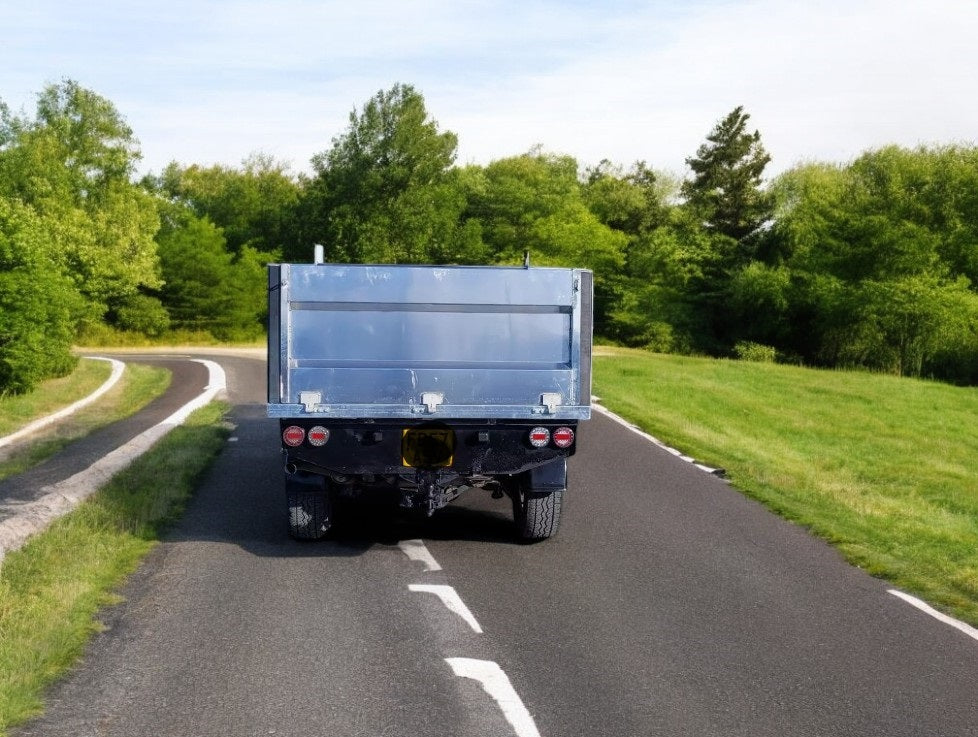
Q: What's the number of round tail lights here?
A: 4